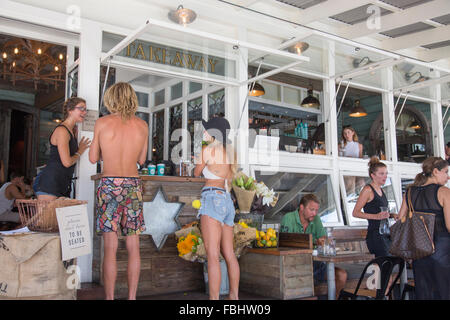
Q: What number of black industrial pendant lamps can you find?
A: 3